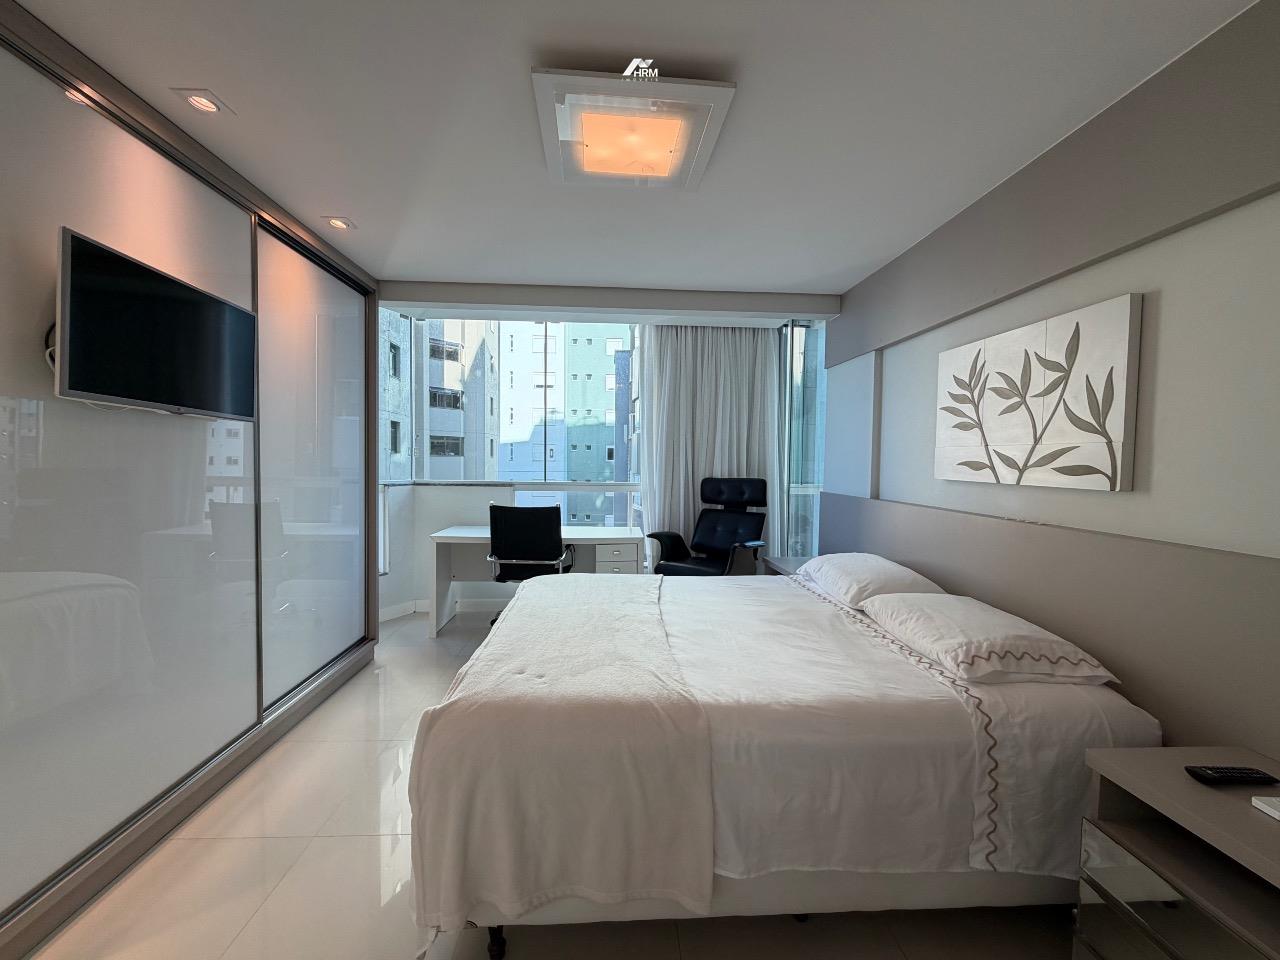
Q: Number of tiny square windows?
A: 10